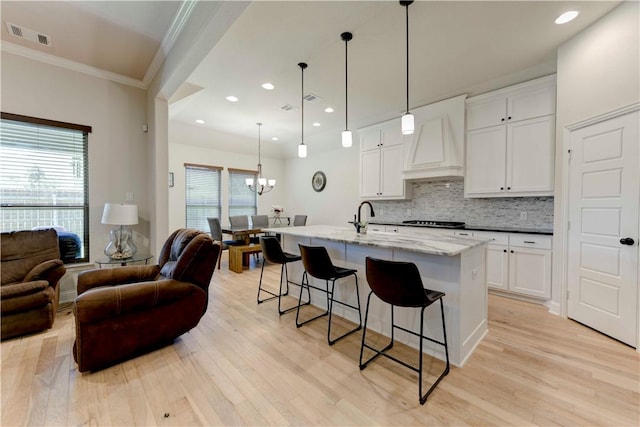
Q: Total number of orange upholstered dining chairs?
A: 0